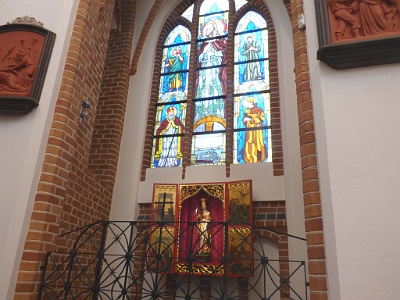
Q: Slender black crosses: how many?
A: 1